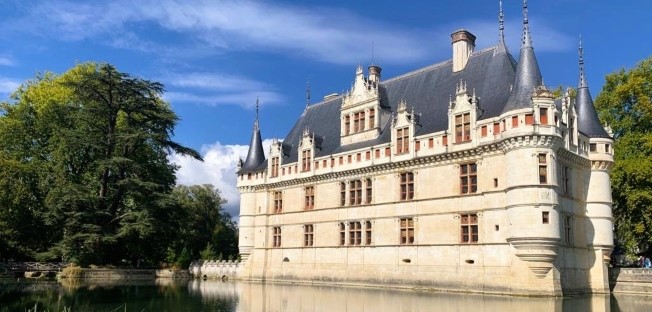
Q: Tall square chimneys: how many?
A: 2